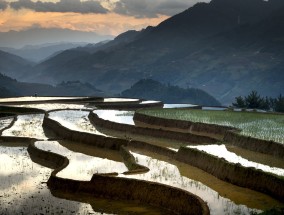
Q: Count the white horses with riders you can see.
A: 0